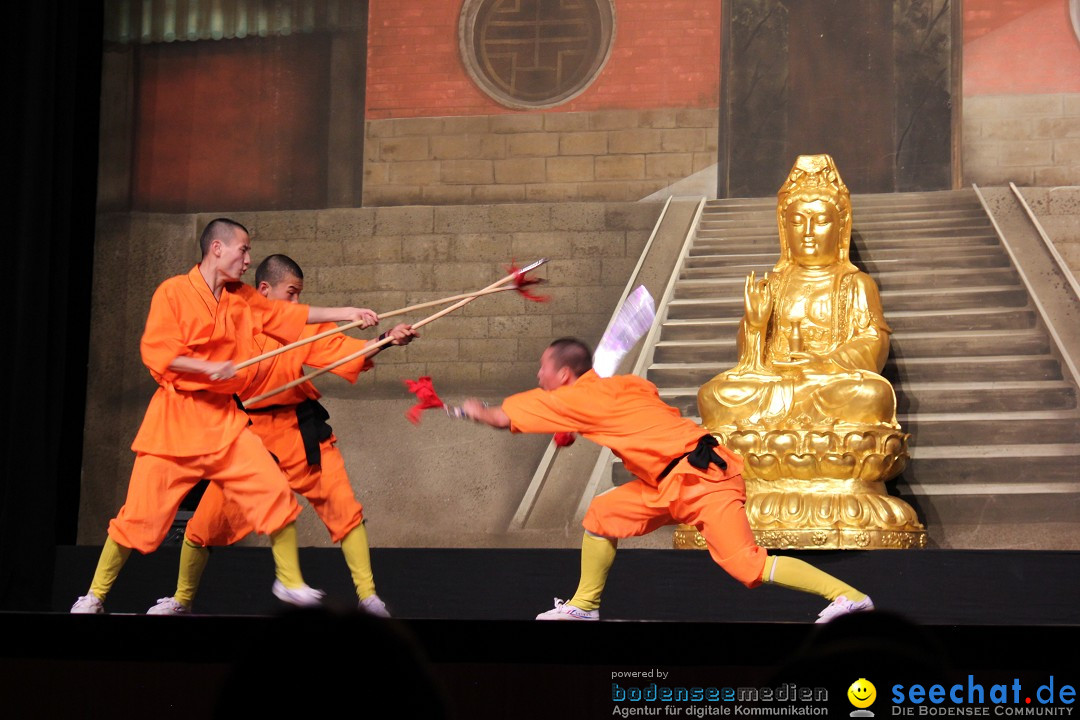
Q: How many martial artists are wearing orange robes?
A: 3